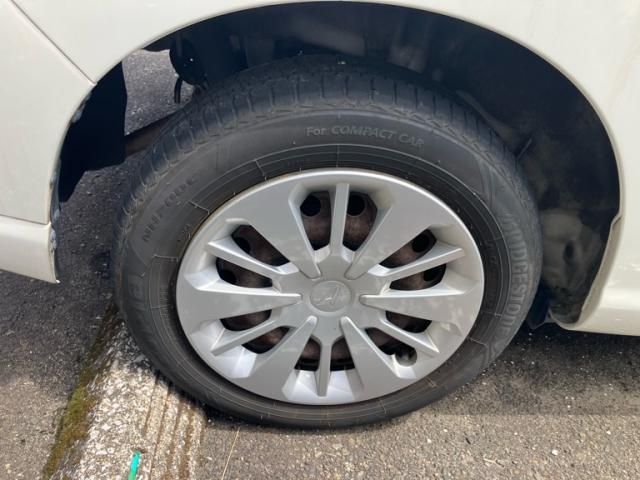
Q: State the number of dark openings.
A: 12